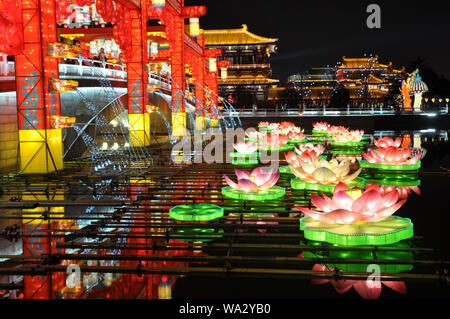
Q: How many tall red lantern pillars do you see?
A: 5